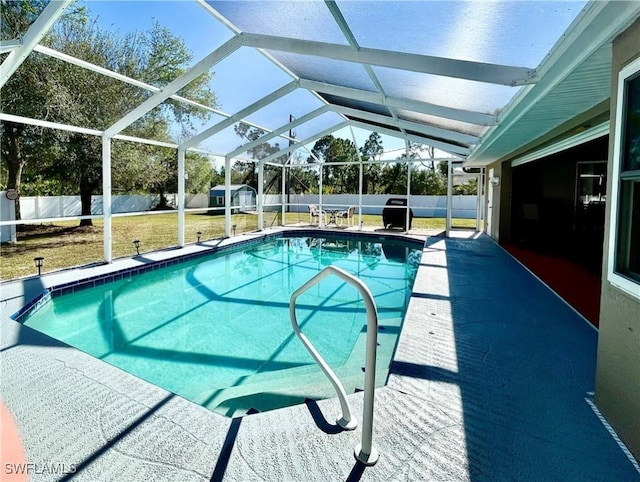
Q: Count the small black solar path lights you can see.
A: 4